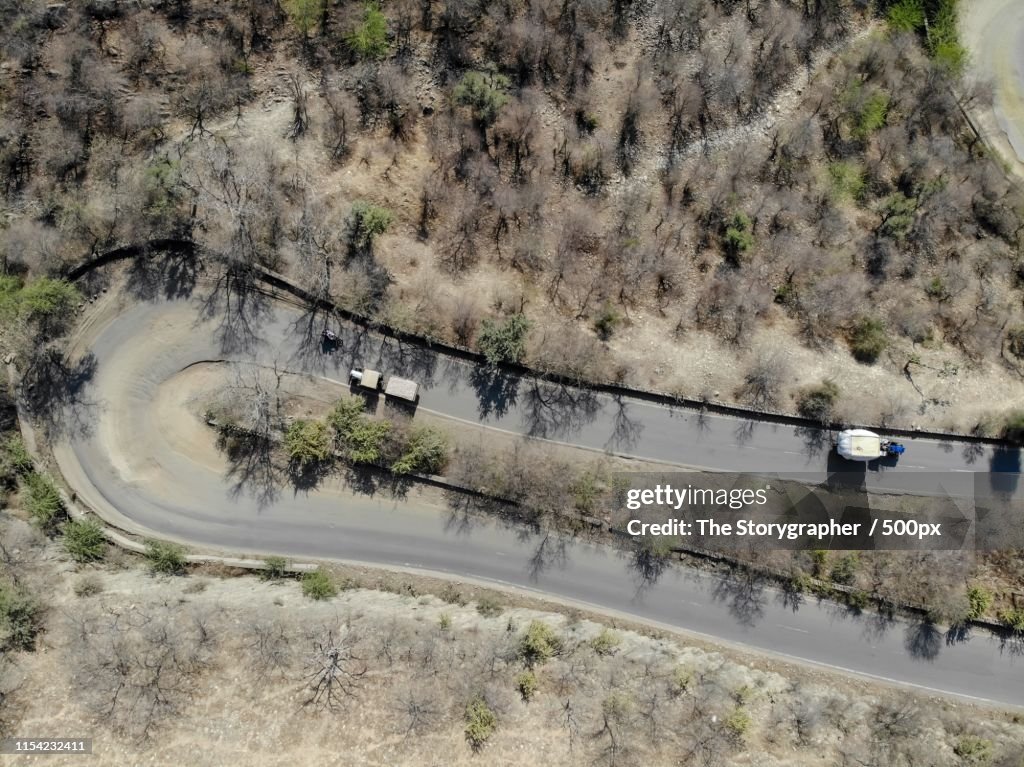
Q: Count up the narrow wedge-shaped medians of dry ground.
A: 1